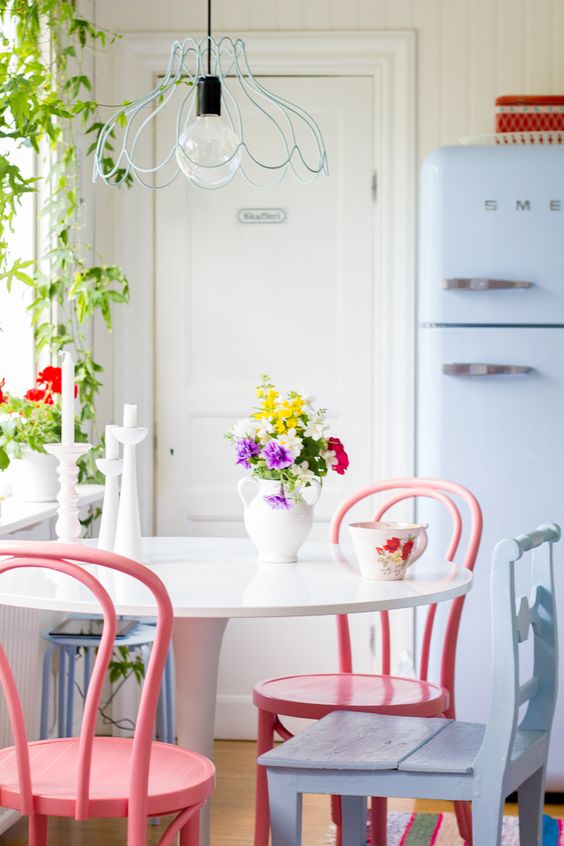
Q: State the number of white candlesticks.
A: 3